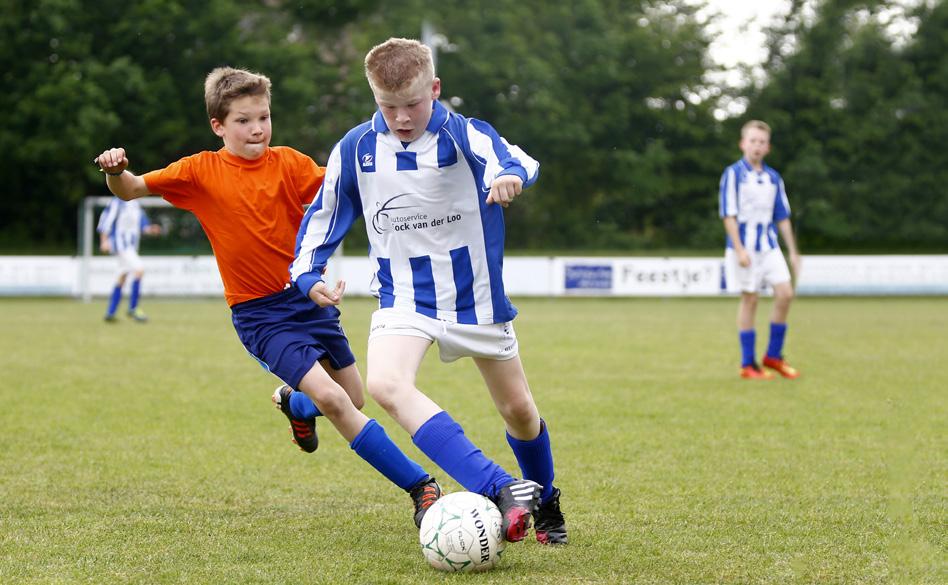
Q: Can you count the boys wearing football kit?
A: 4